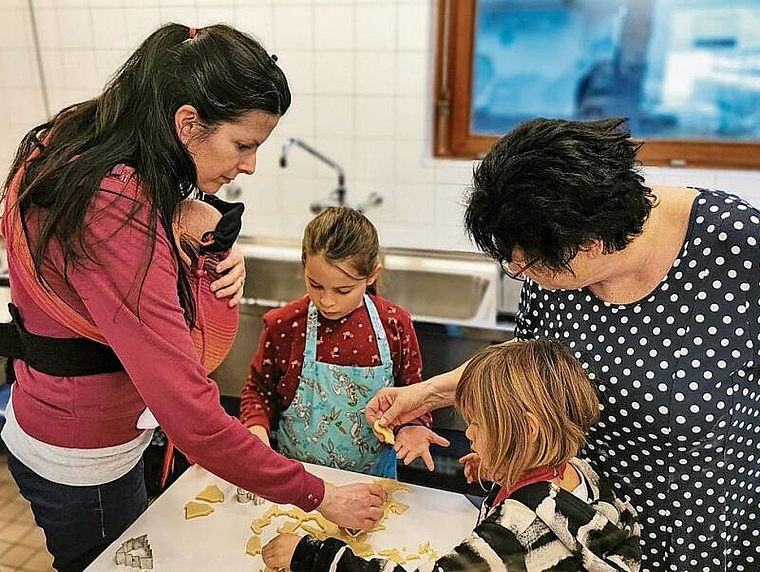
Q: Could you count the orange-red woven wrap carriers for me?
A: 1